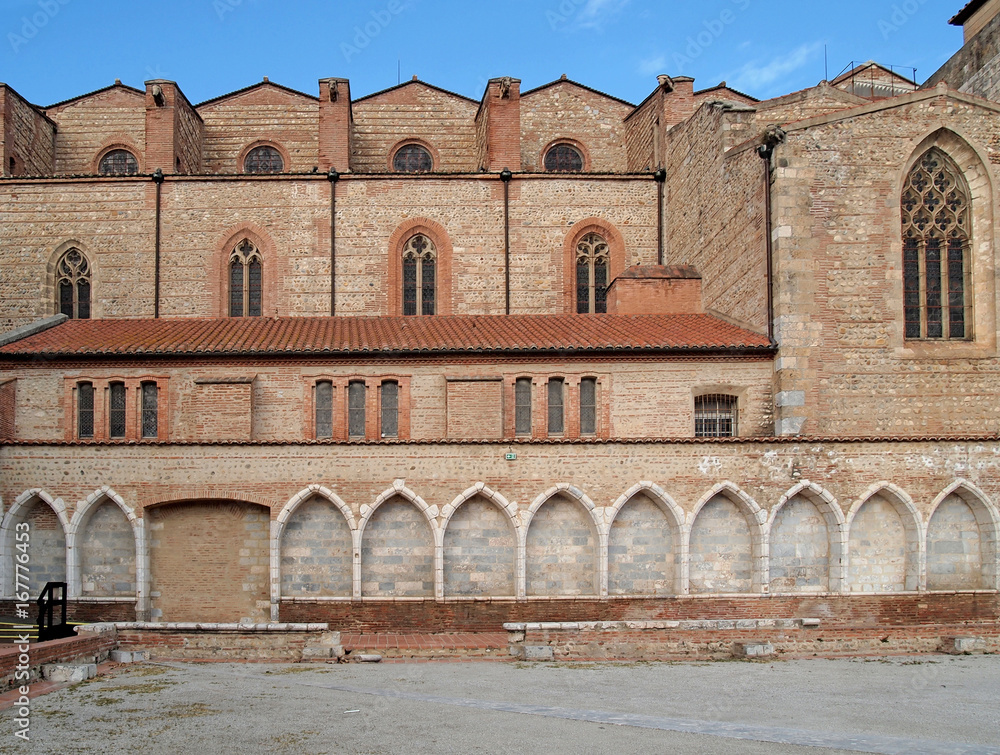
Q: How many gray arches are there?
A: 11